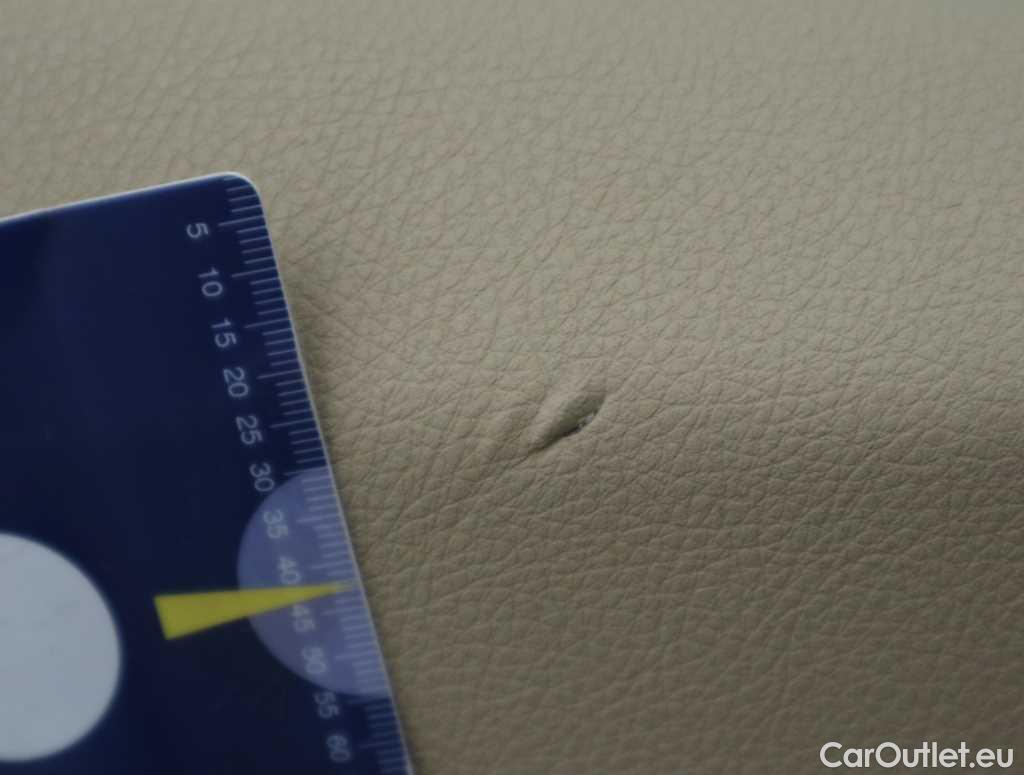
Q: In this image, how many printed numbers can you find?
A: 12